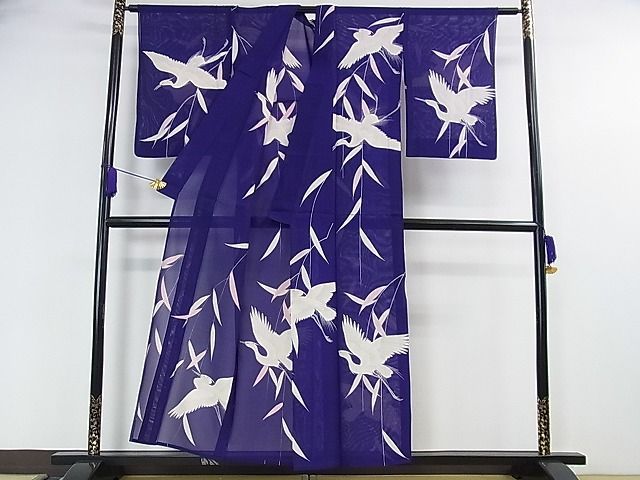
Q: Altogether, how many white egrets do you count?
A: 9